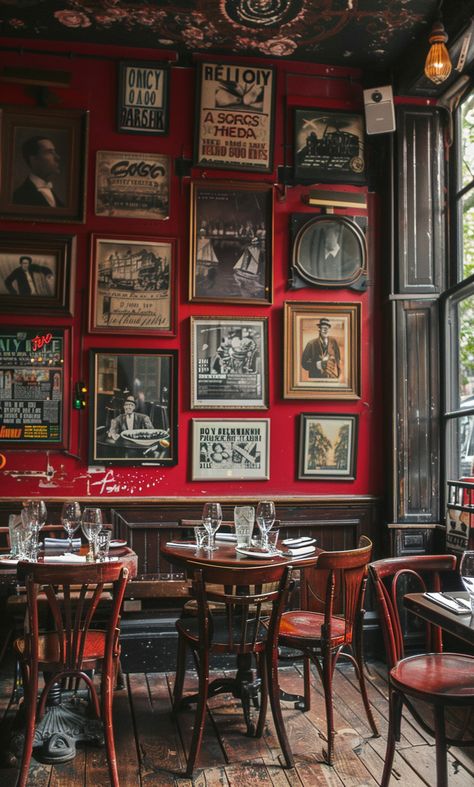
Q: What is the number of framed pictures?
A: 15